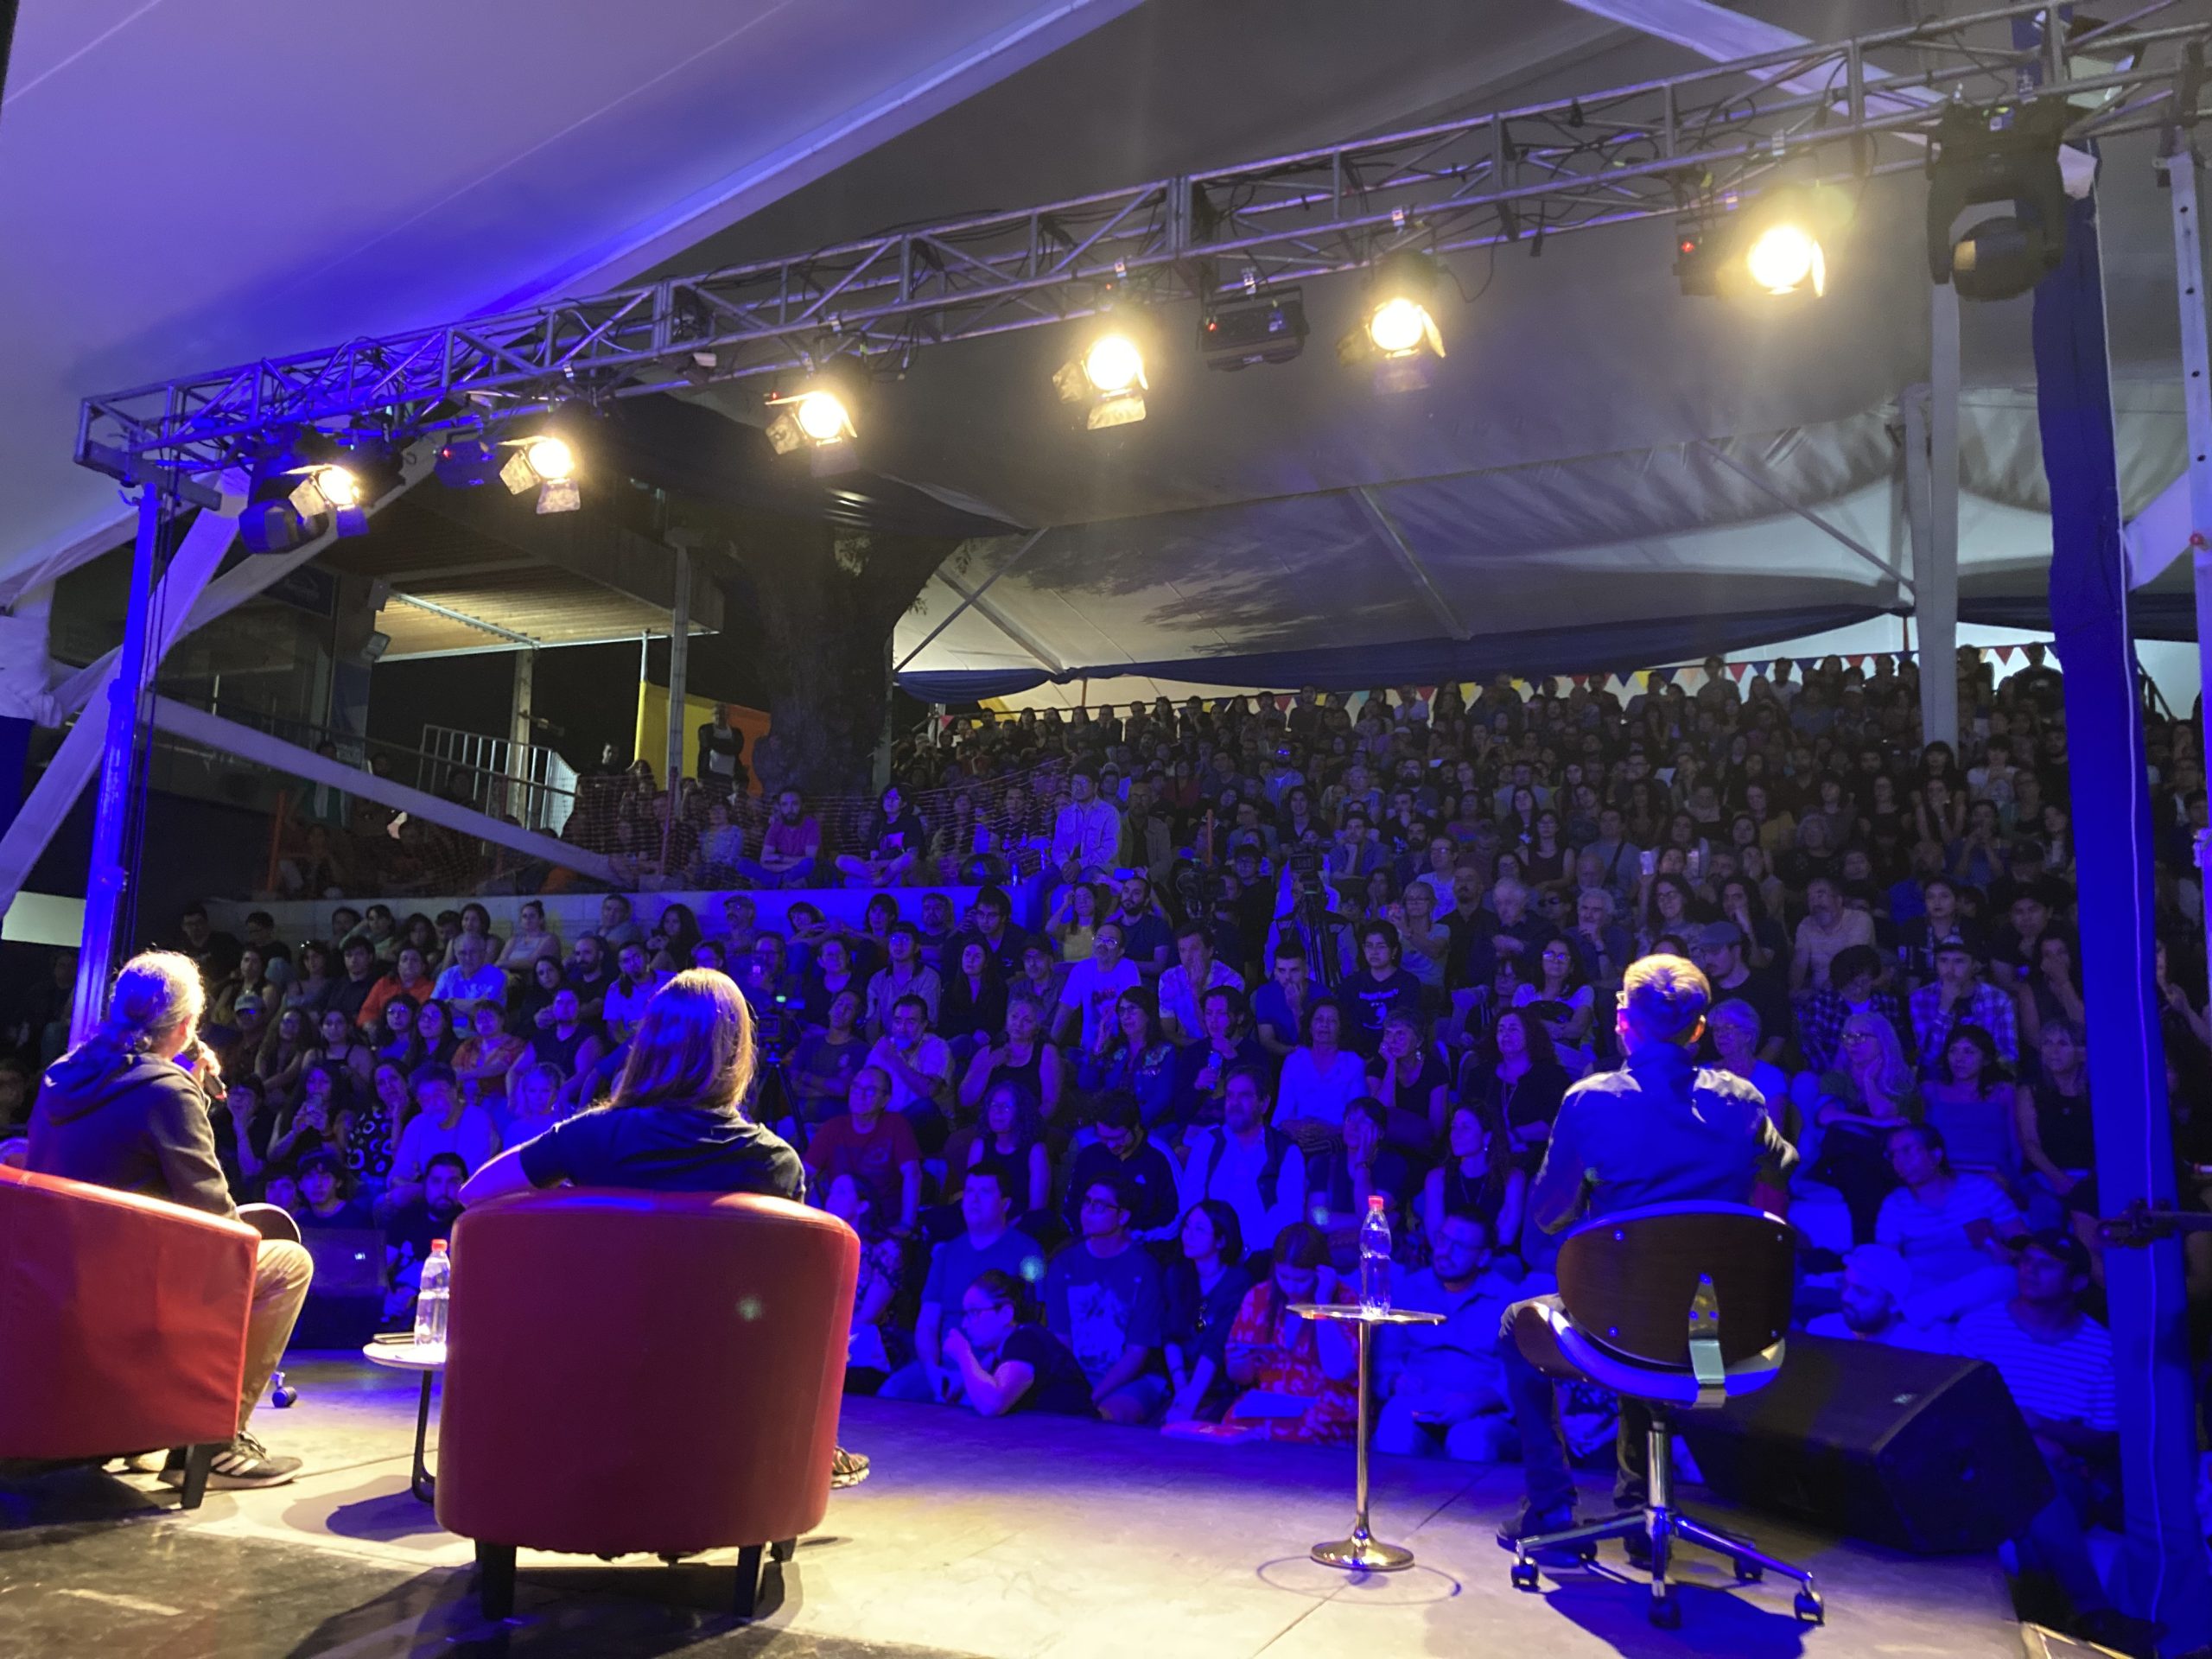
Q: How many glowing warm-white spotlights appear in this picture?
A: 6